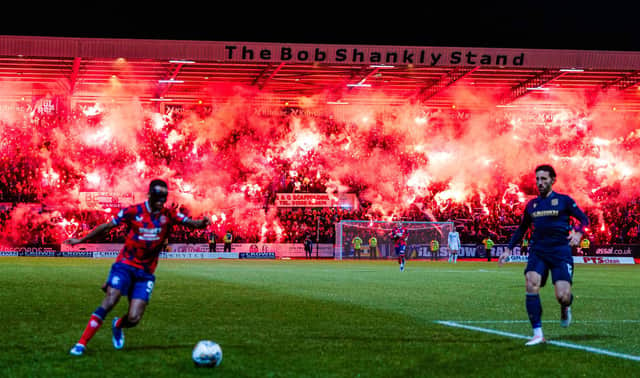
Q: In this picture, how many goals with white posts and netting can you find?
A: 1